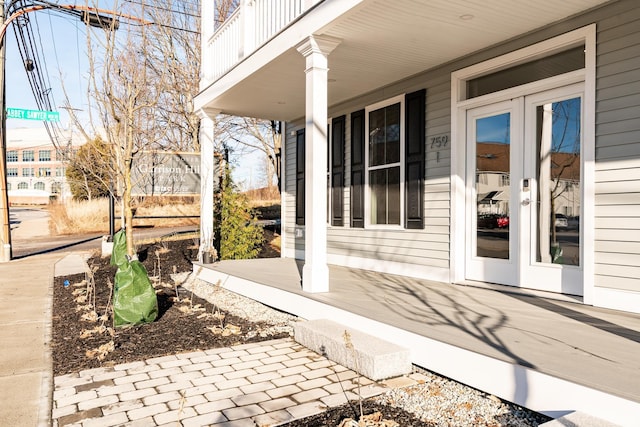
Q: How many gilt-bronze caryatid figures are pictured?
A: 0